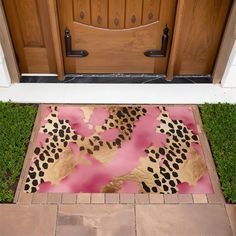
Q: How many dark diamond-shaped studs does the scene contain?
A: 5